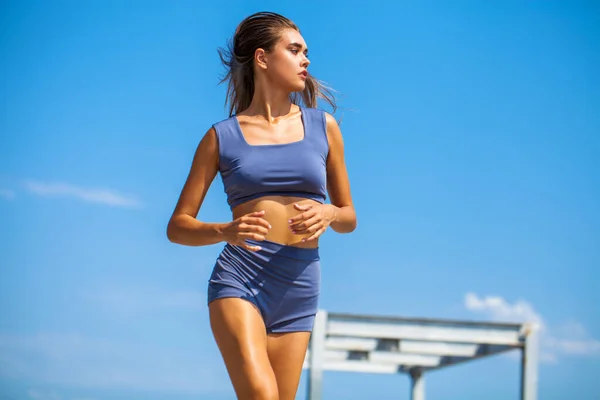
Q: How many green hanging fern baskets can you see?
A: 0